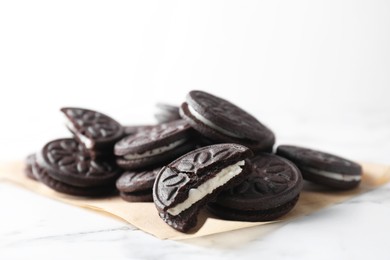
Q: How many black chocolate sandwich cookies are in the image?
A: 11